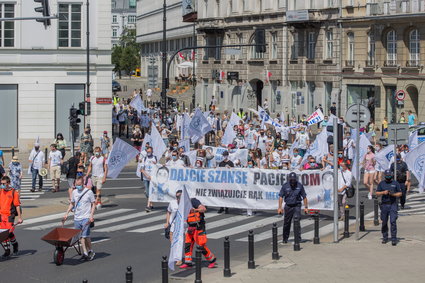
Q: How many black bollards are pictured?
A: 12